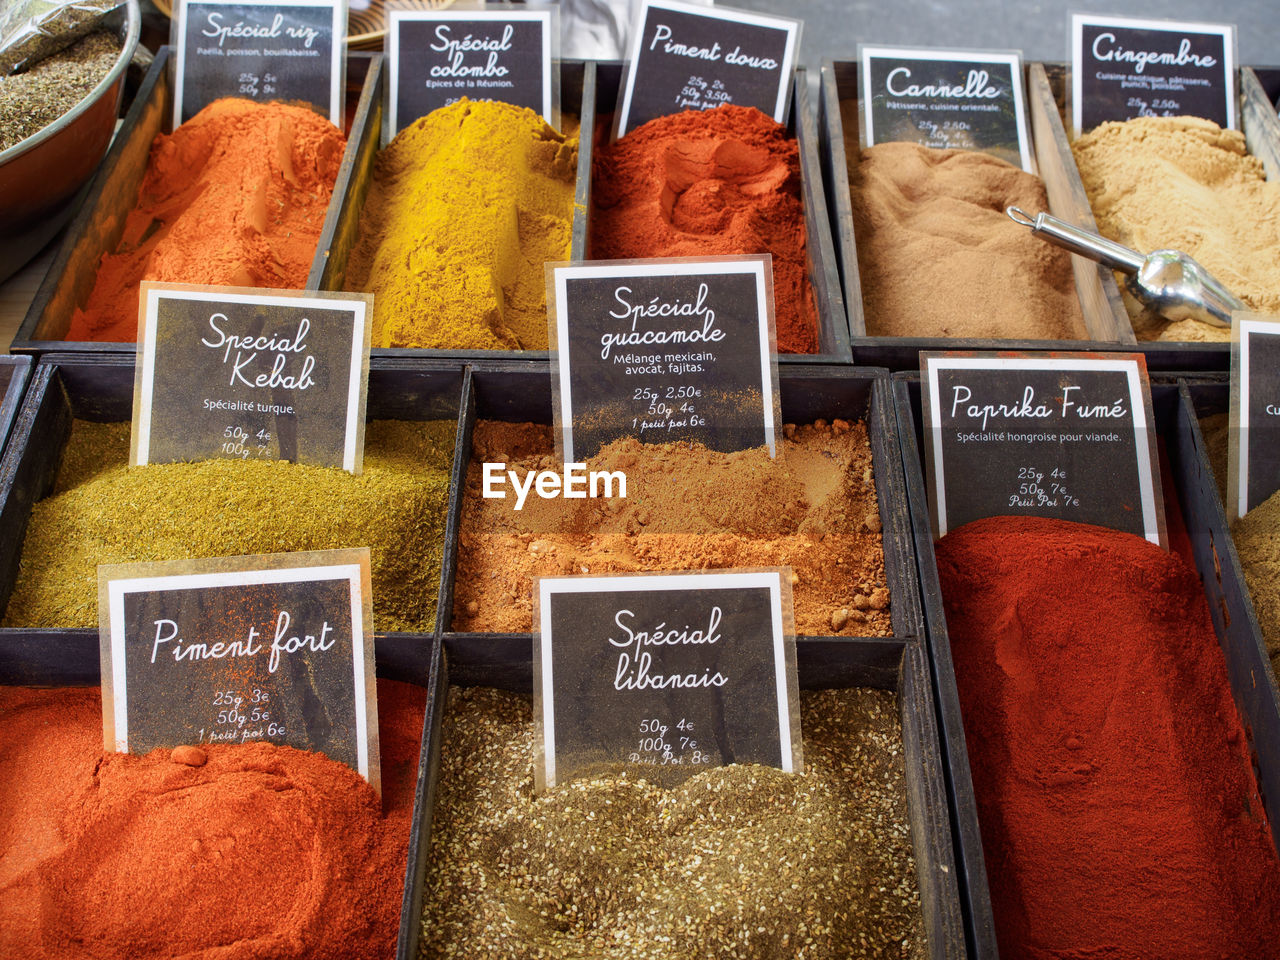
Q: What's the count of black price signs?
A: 11